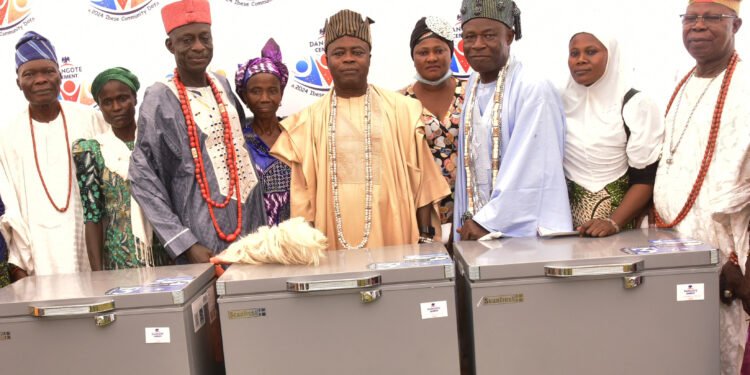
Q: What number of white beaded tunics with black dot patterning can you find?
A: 1